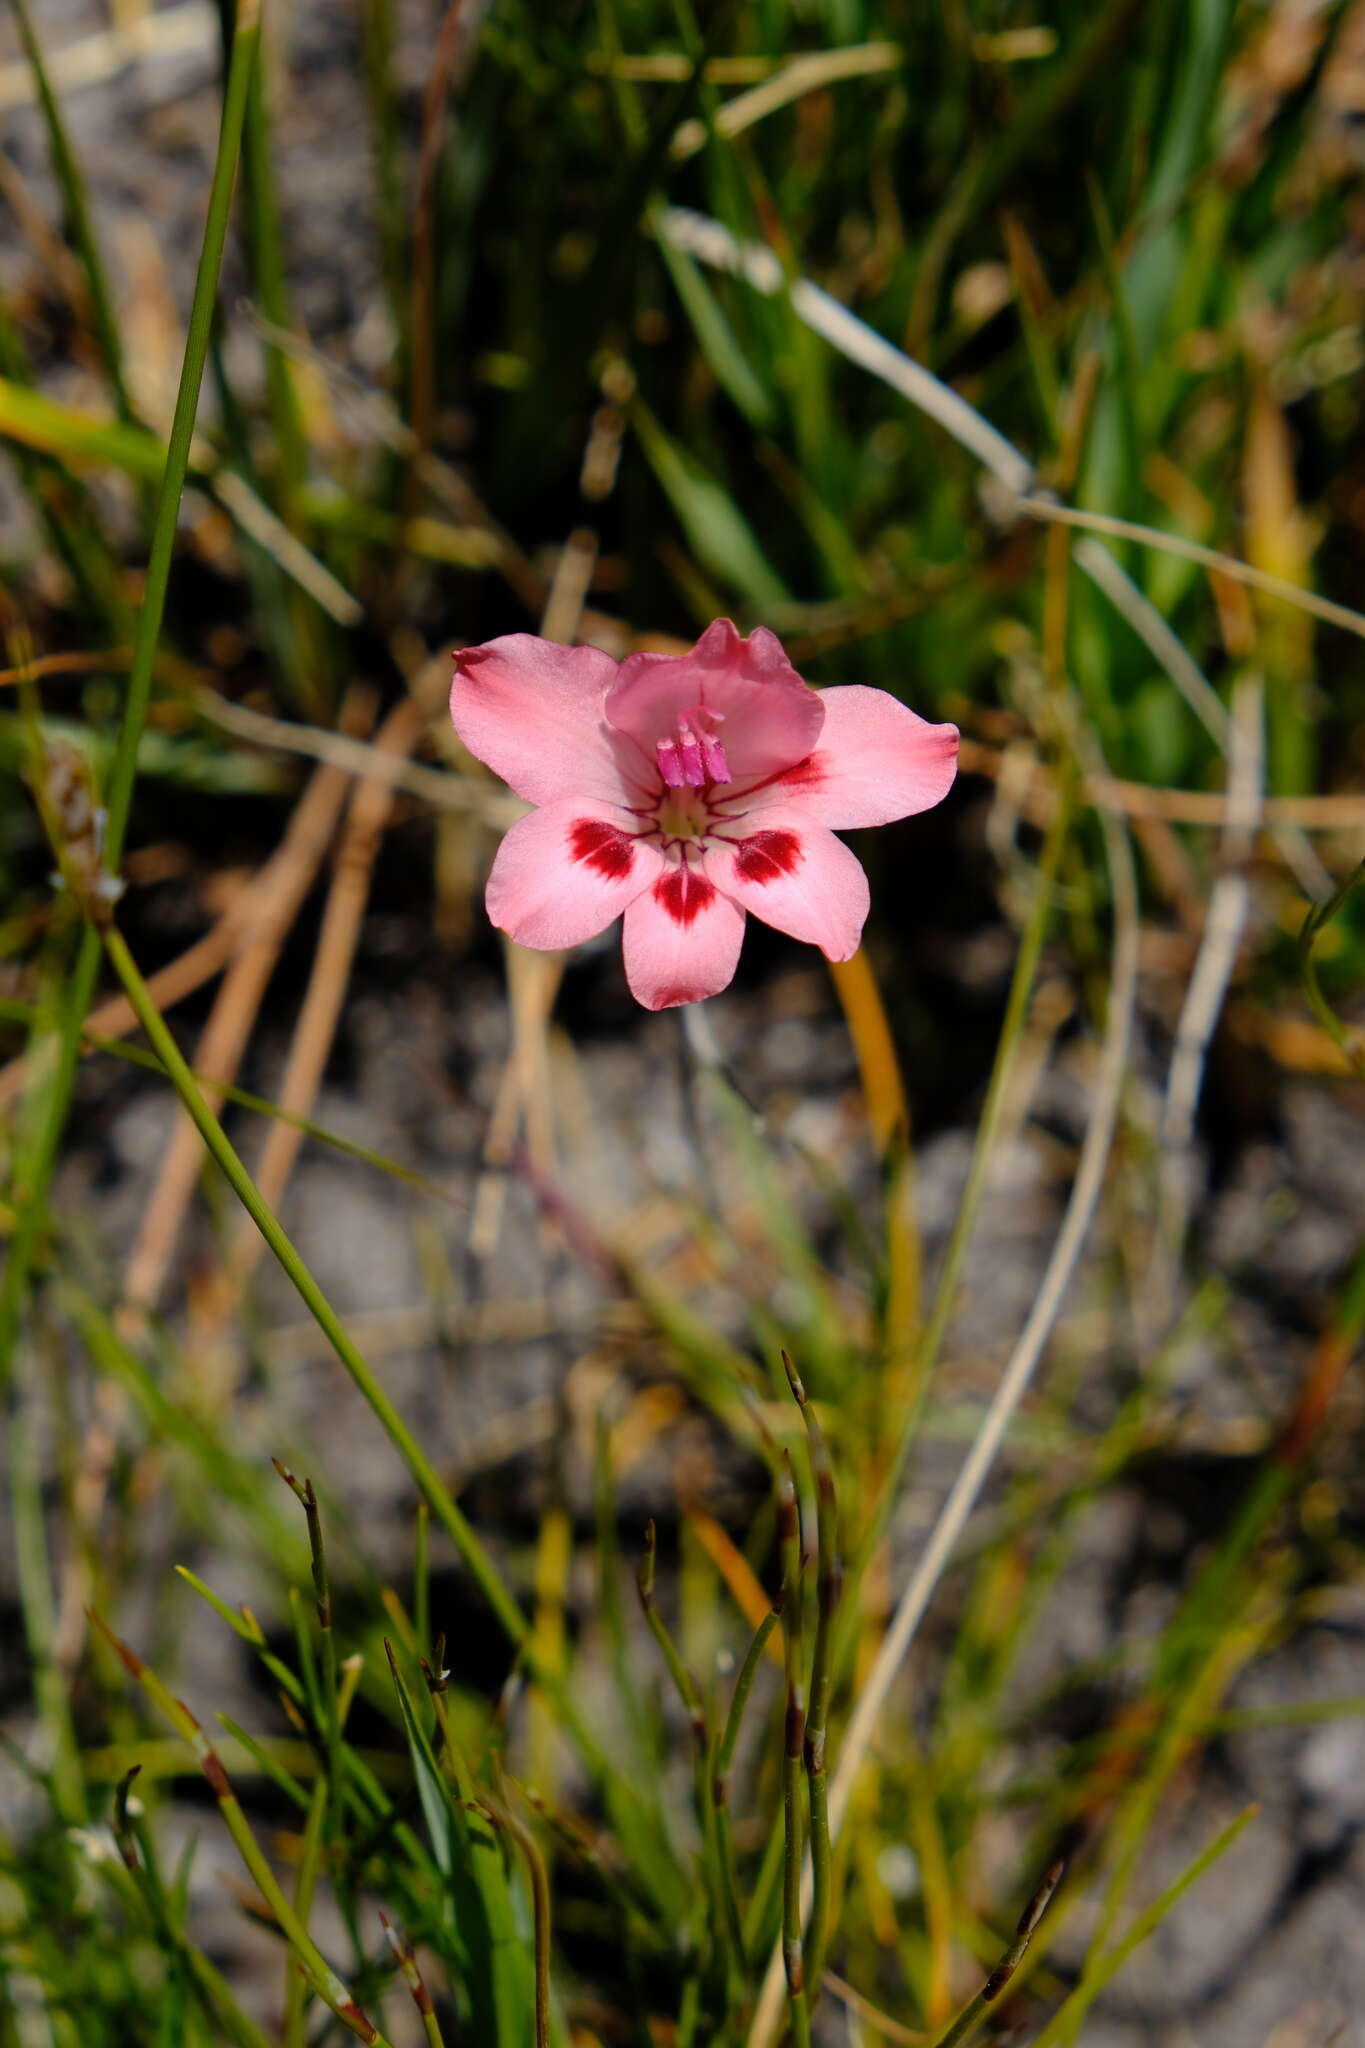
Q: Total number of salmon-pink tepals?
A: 6